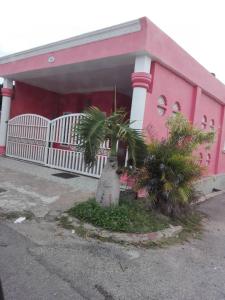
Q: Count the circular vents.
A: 6